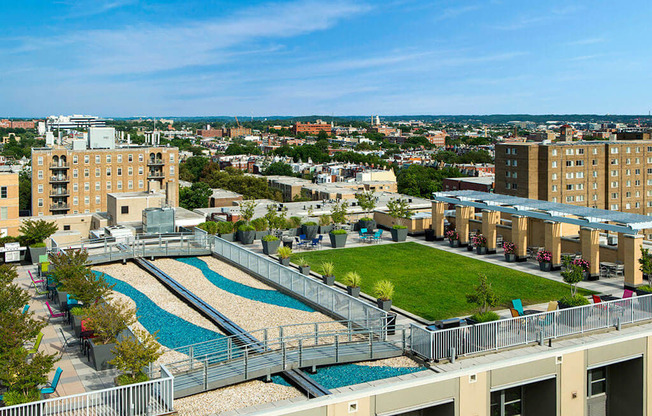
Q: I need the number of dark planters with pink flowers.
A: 5